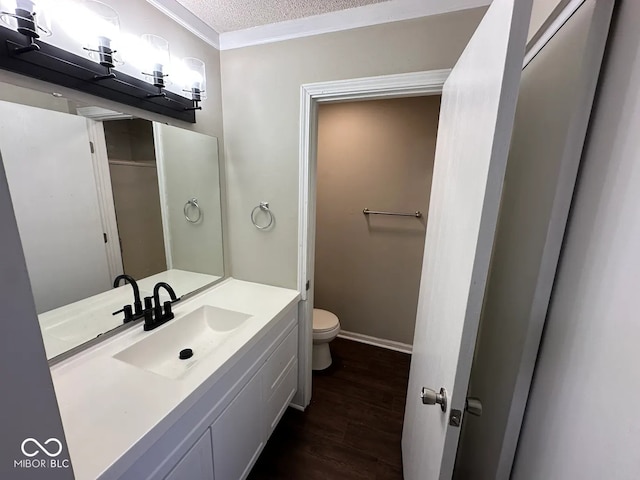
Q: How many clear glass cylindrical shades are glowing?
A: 4